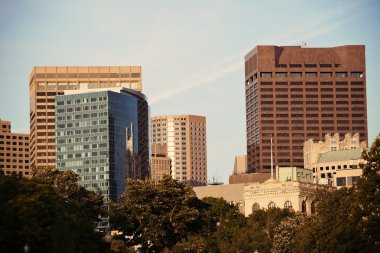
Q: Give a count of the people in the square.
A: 0